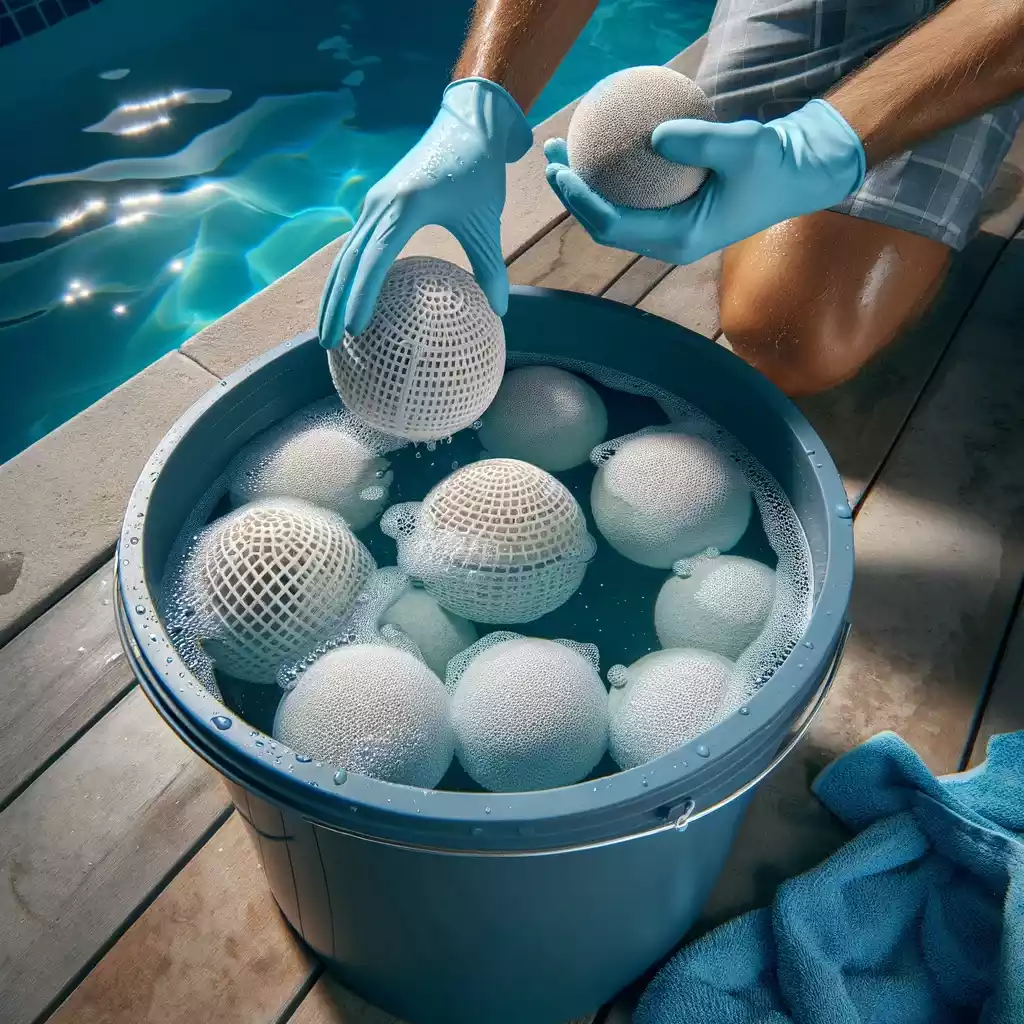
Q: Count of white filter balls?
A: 12